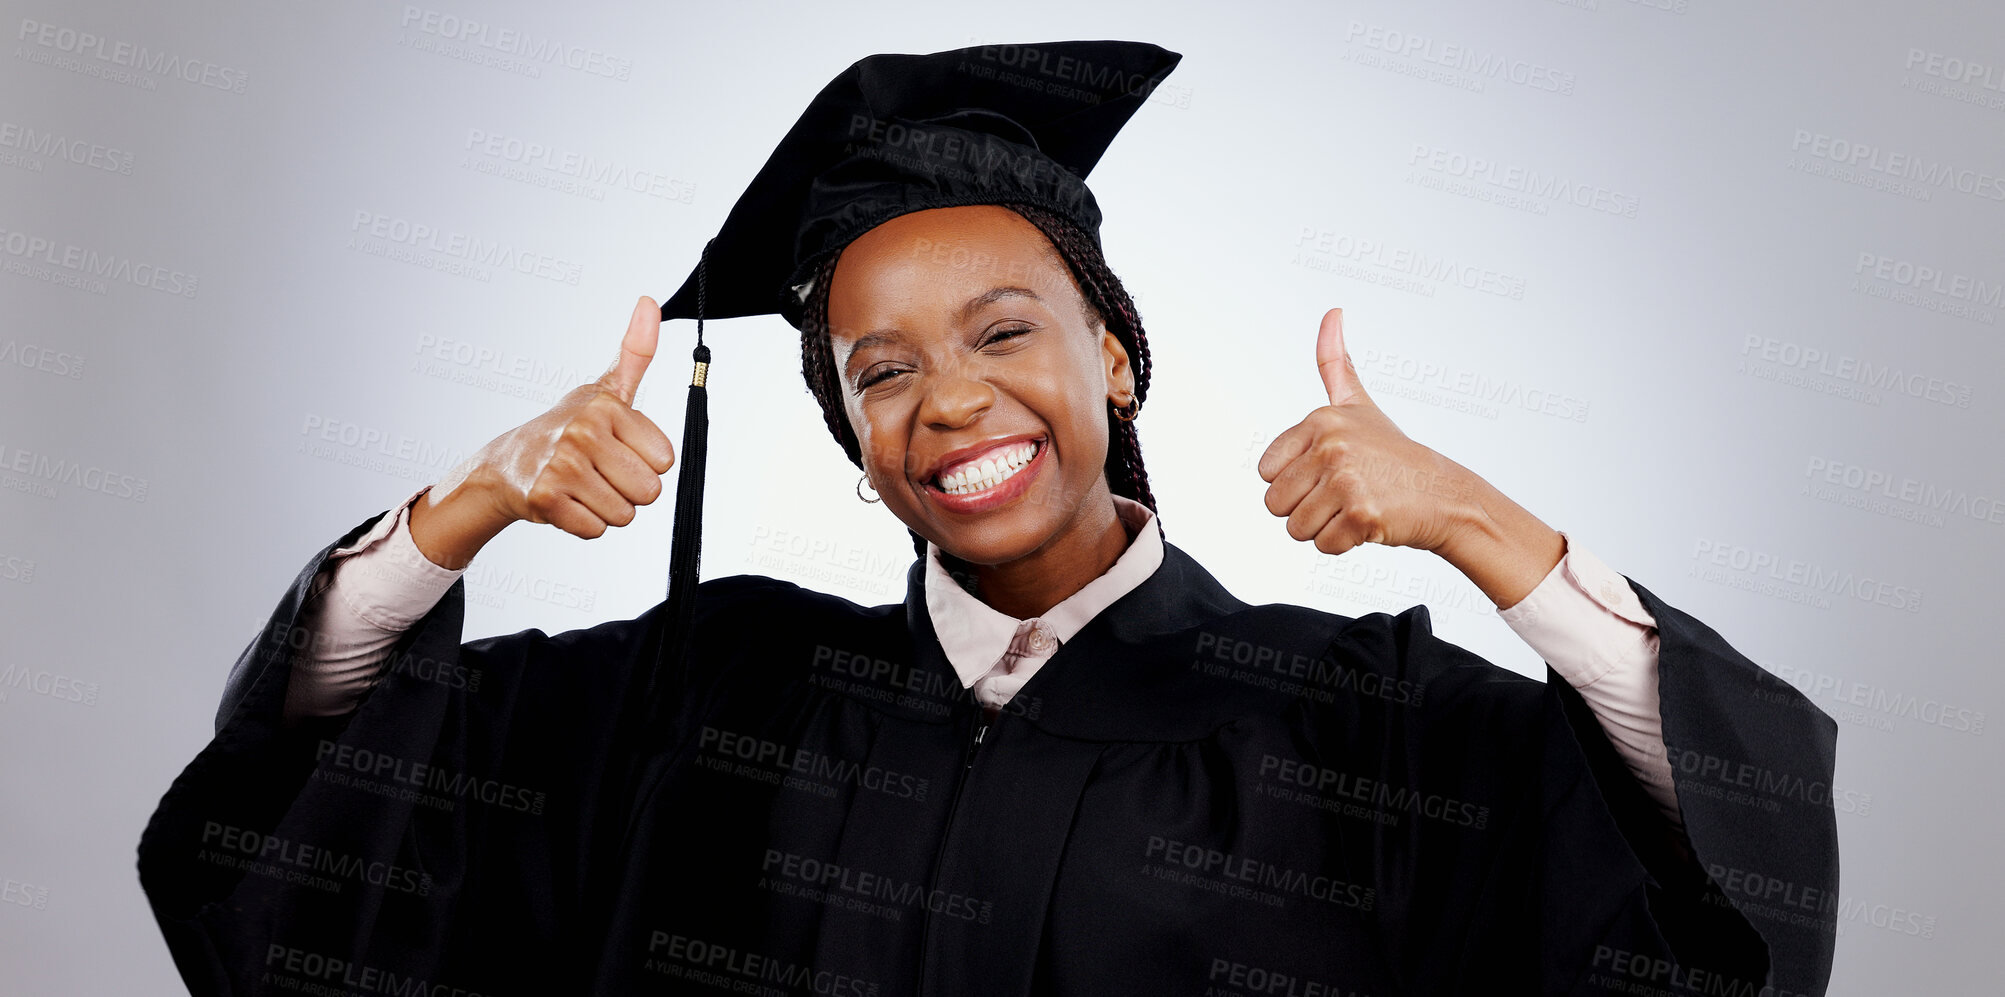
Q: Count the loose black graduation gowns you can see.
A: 1